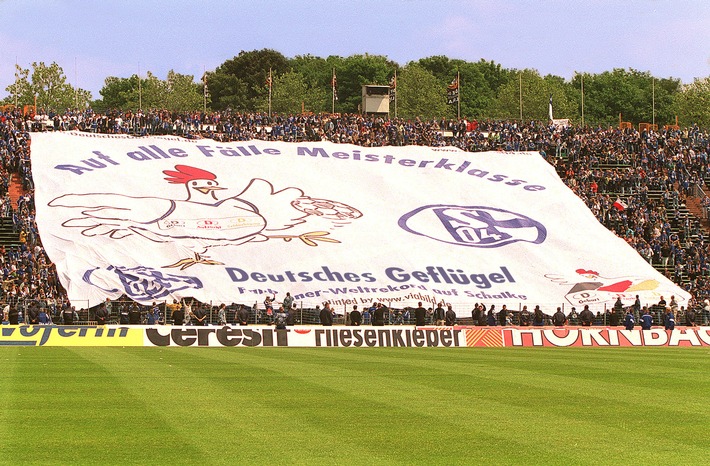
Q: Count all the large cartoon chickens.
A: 1